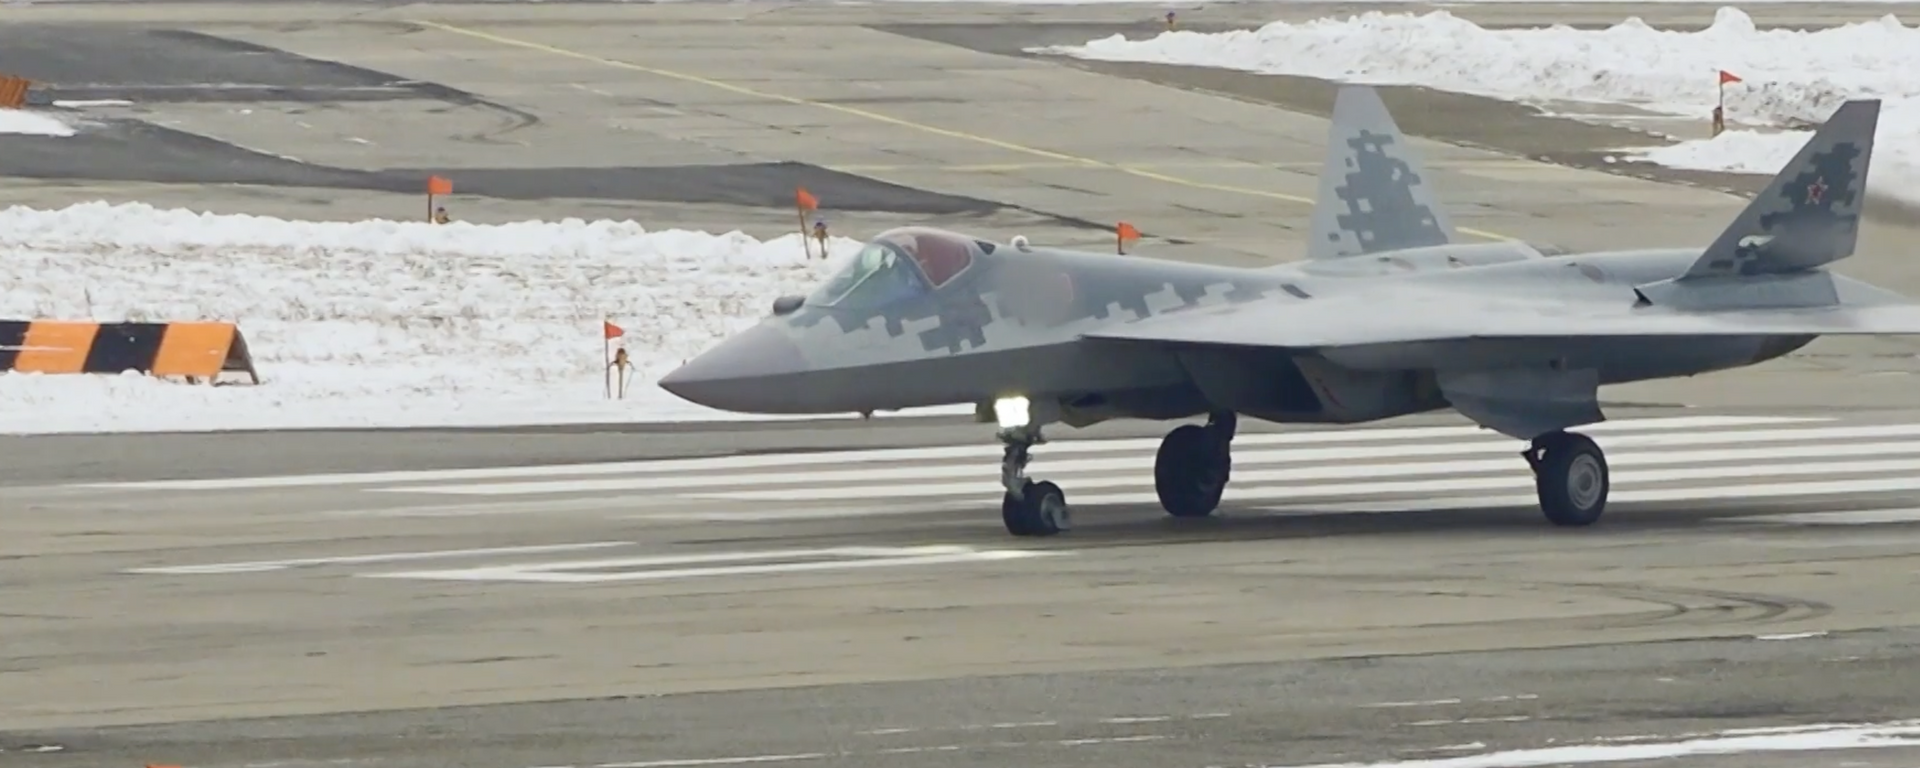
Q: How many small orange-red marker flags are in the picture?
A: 5